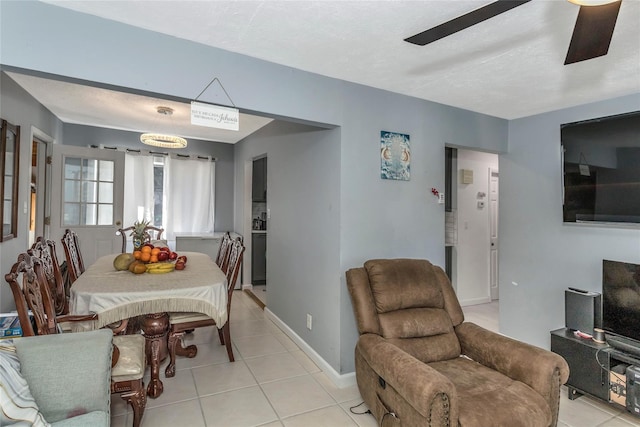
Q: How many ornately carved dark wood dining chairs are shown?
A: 6